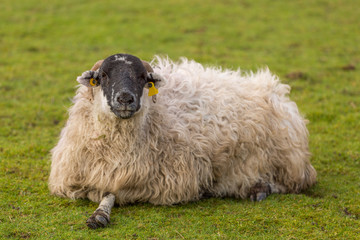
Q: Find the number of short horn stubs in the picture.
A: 2